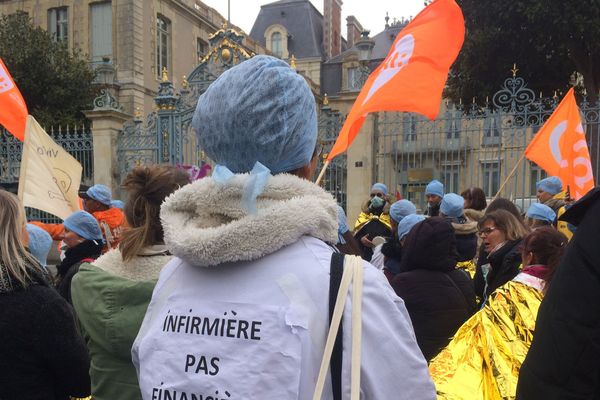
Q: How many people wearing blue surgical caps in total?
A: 13